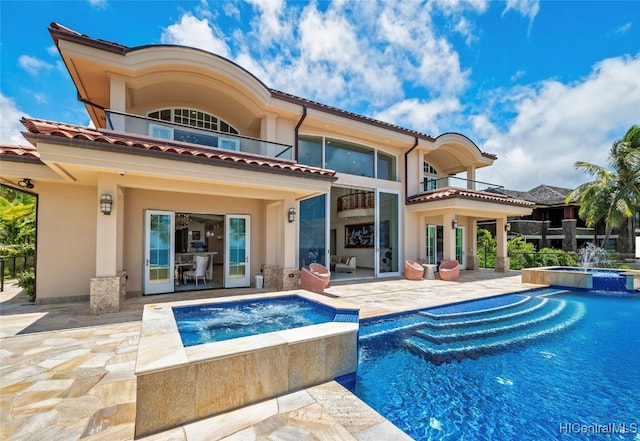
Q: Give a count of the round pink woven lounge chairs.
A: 4